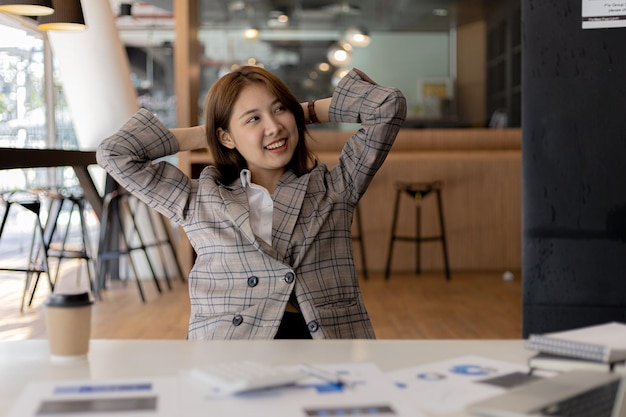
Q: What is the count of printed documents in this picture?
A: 3